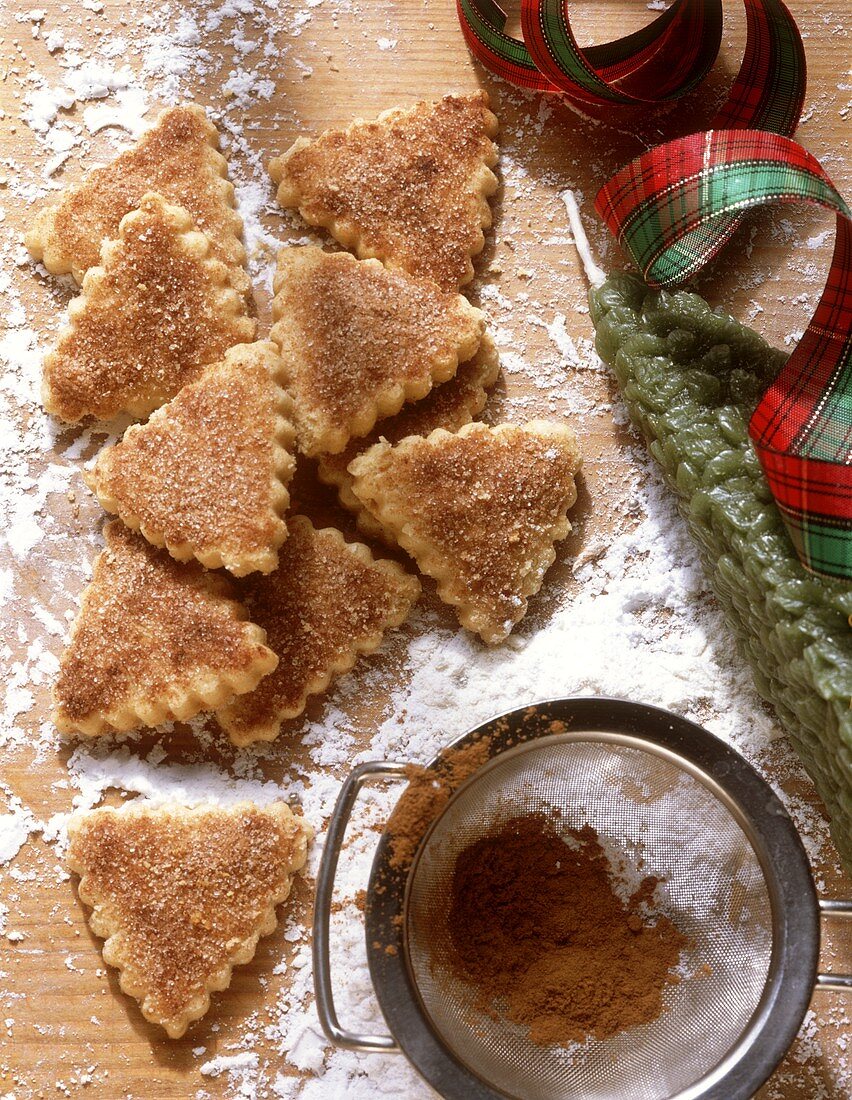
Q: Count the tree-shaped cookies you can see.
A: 10